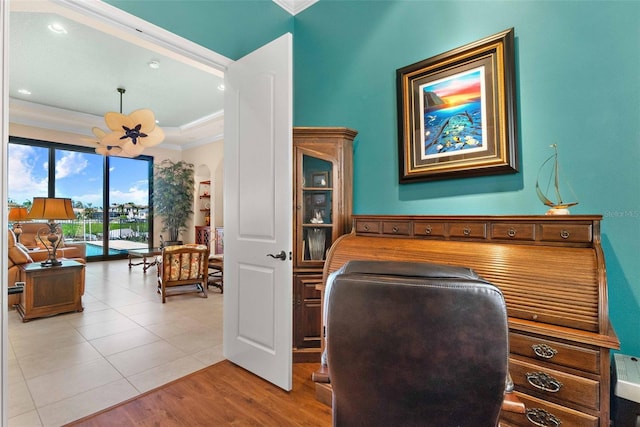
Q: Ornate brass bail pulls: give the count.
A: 3